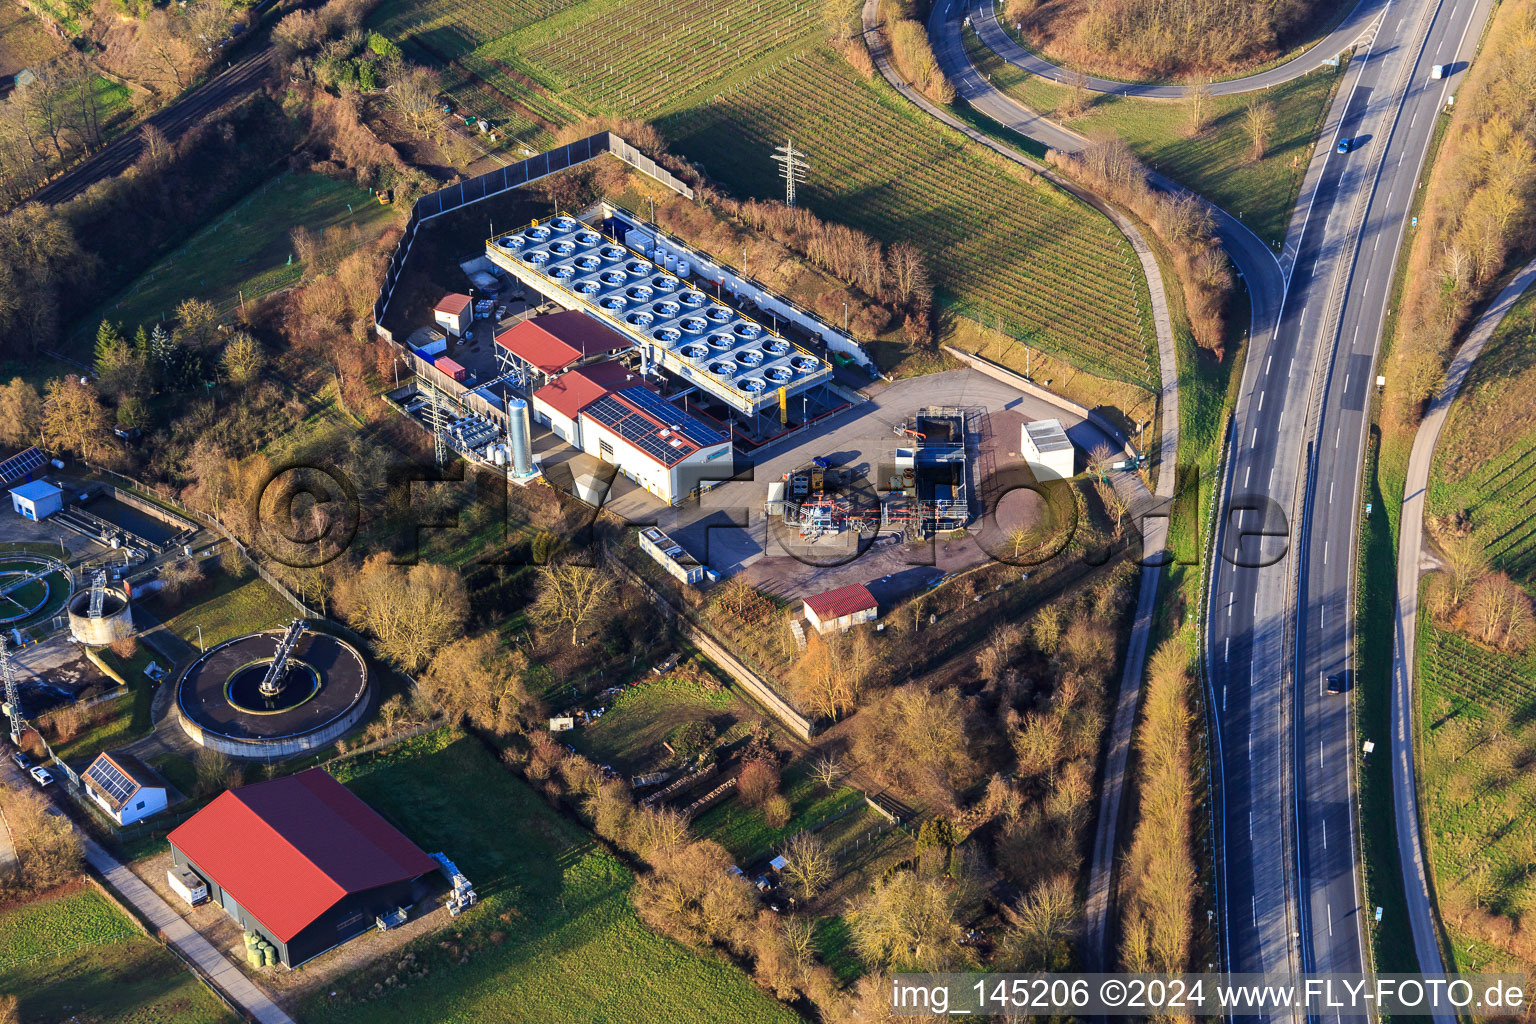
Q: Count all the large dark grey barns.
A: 1